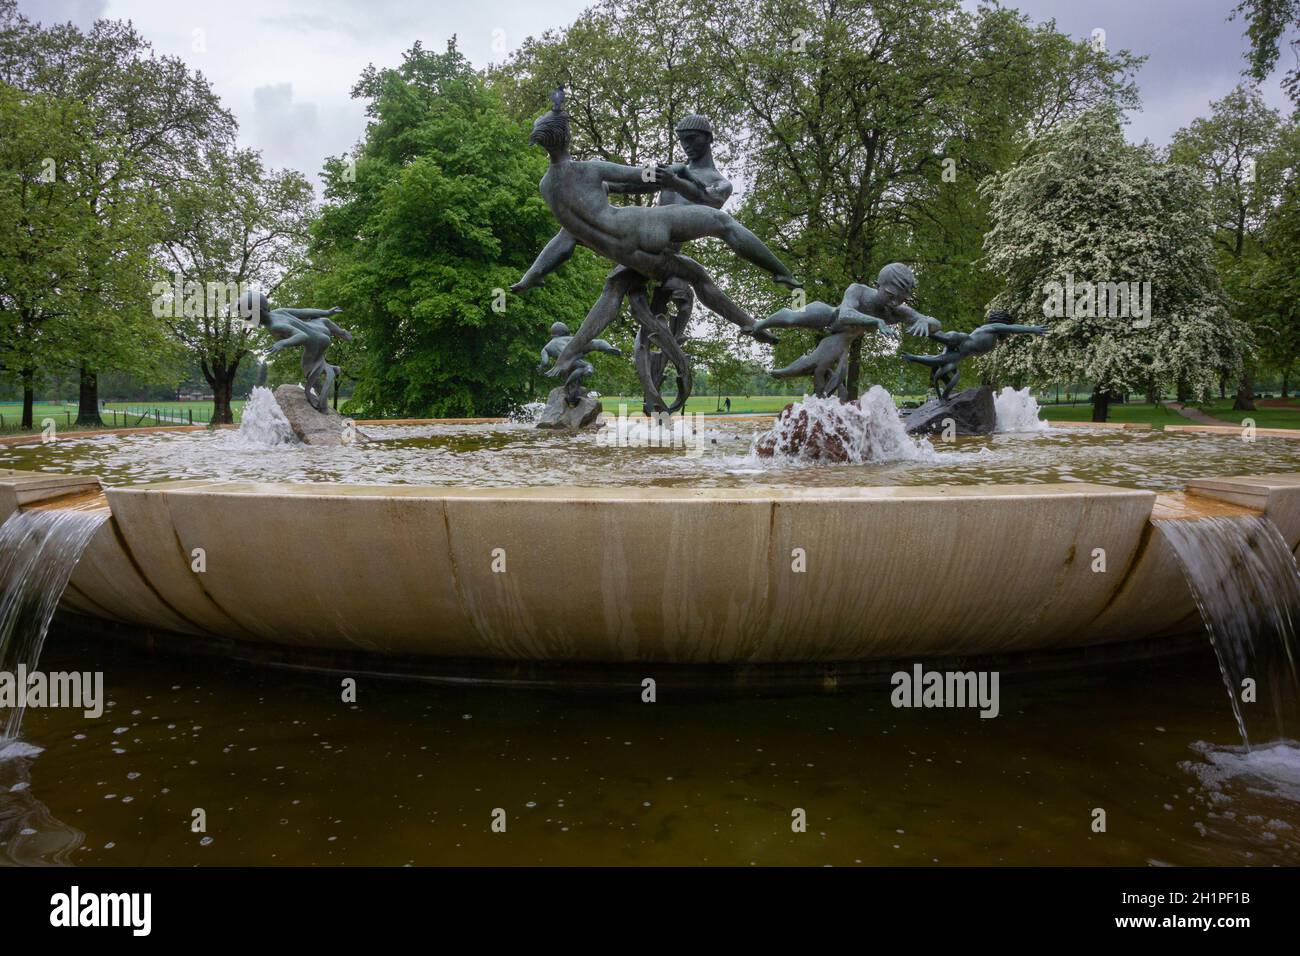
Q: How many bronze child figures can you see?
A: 4